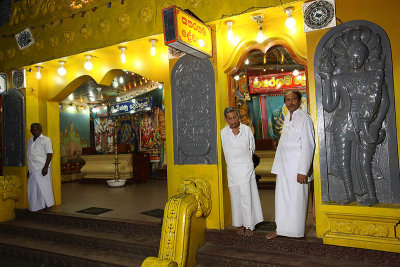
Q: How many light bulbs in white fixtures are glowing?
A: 8